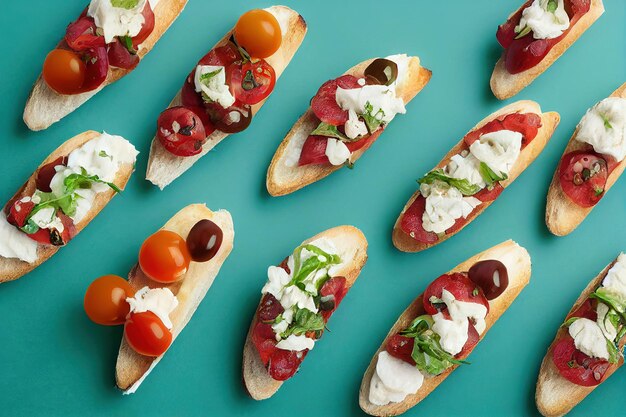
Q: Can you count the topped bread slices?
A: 11